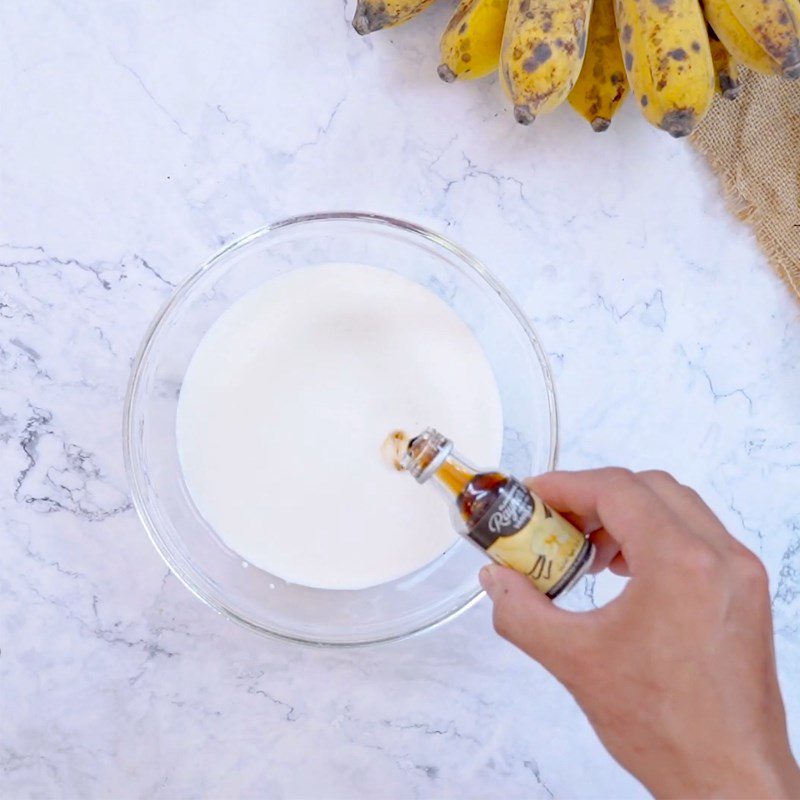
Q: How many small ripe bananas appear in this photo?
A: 7